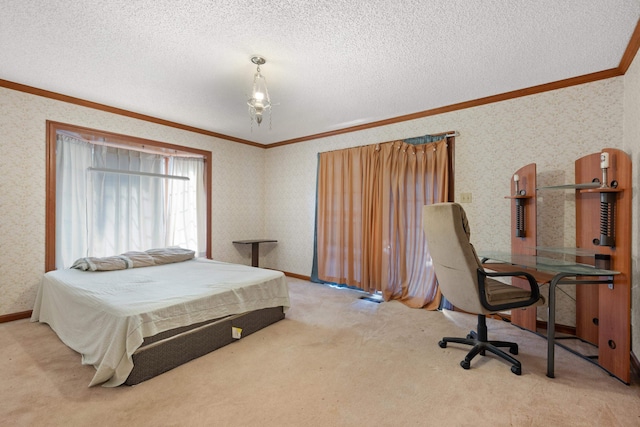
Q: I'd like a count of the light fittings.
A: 1